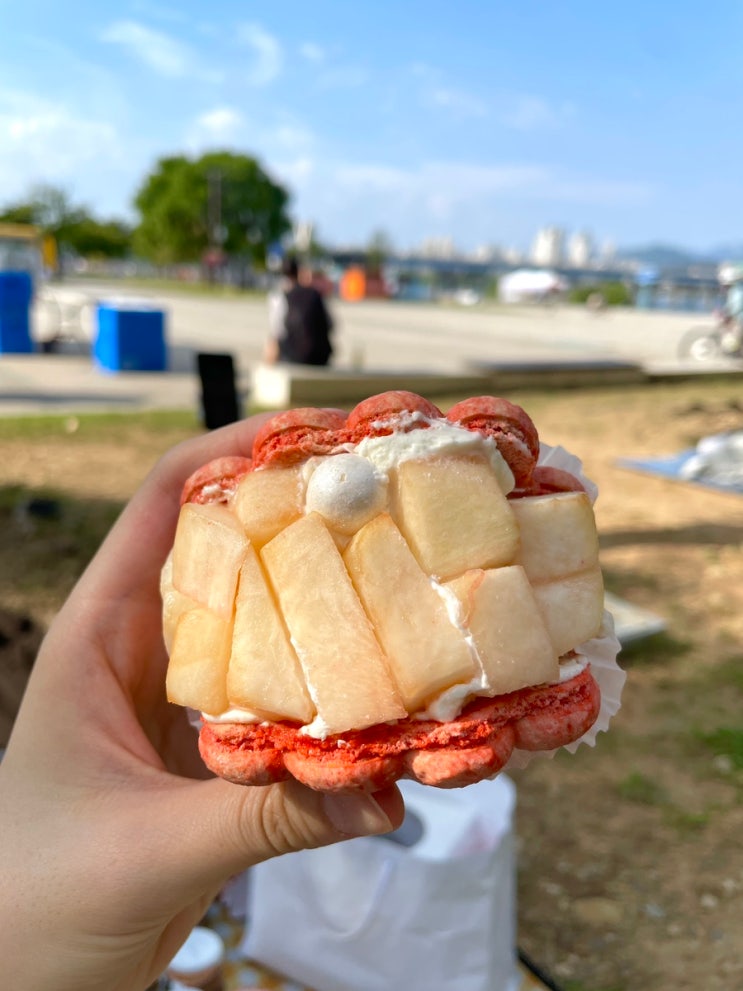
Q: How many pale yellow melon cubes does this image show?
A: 11